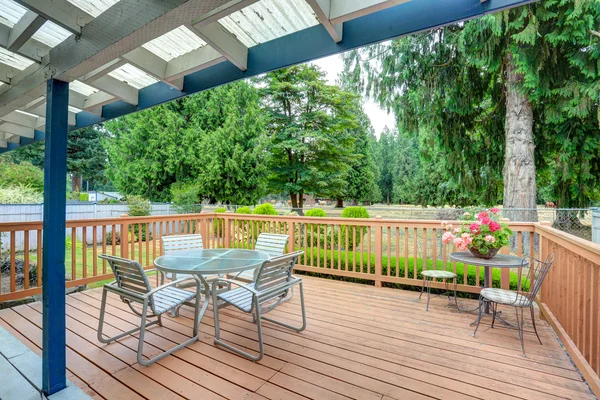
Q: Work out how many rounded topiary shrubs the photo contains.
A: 5